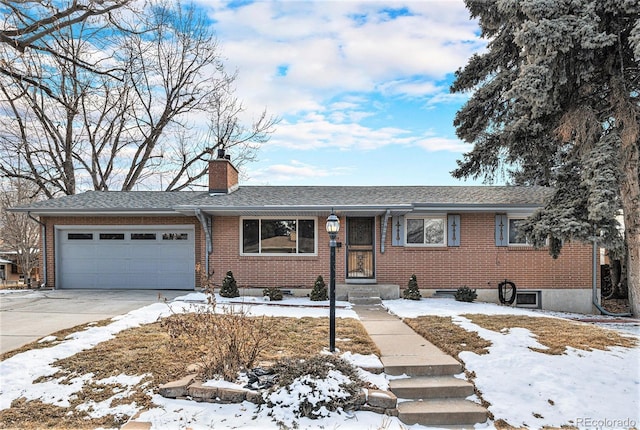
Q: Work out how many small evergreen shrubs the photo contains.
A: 5